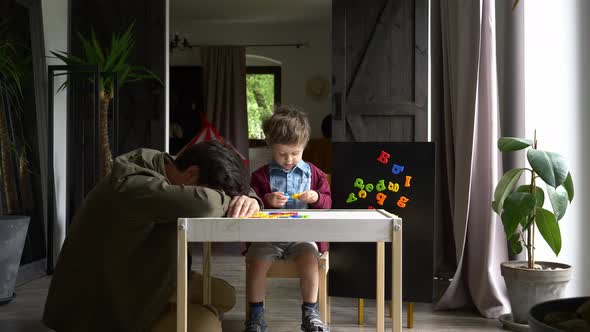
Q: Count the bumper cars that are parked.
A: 0